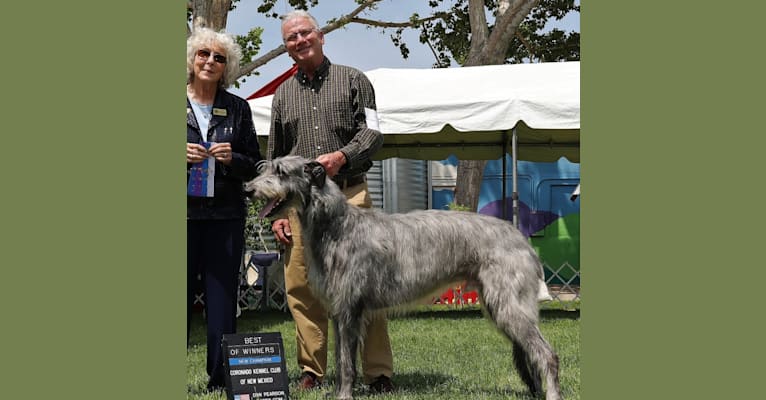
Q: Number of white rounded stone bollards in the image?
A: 0